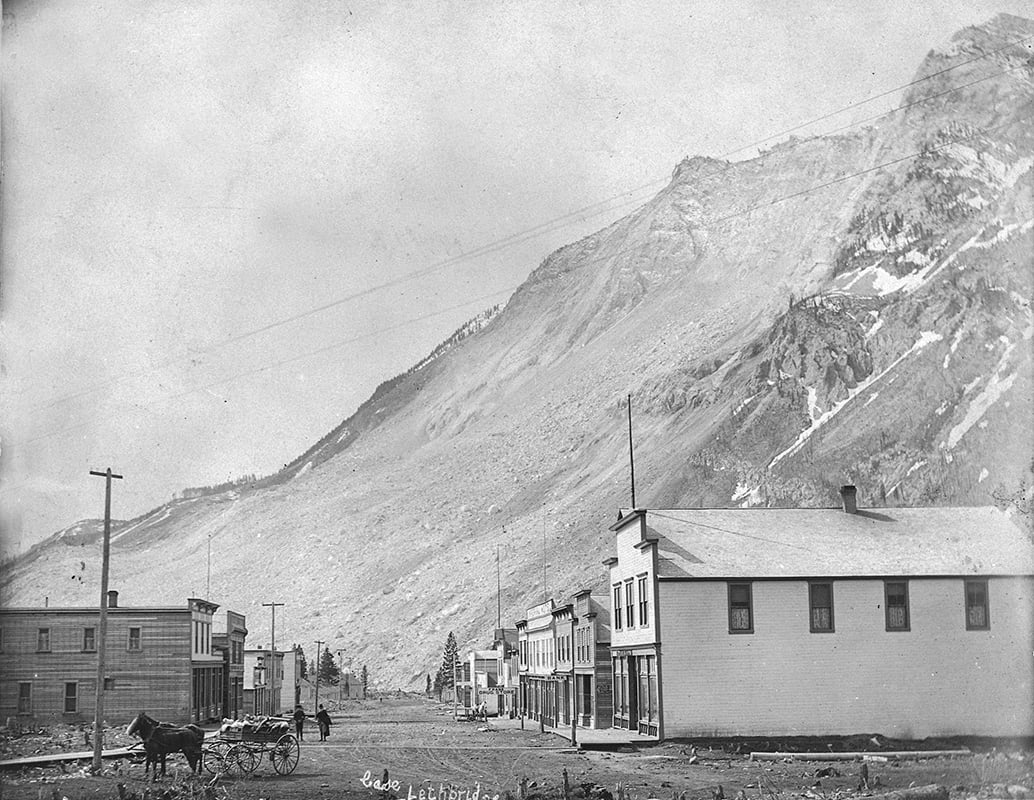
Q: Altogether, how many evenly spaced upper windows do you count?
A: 4